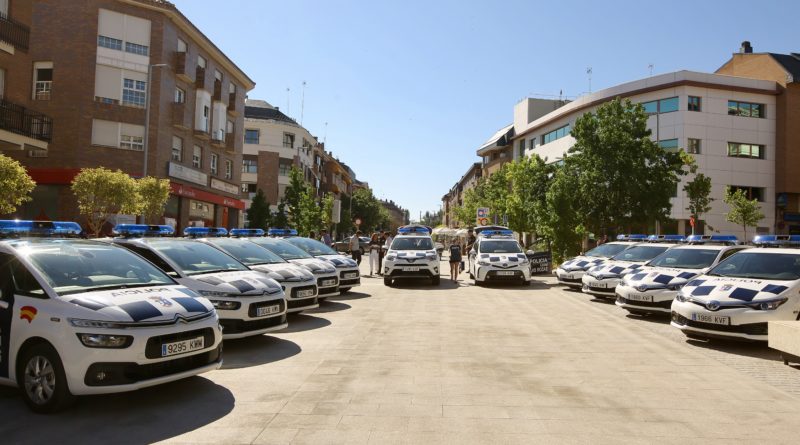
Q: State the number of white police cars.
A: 11